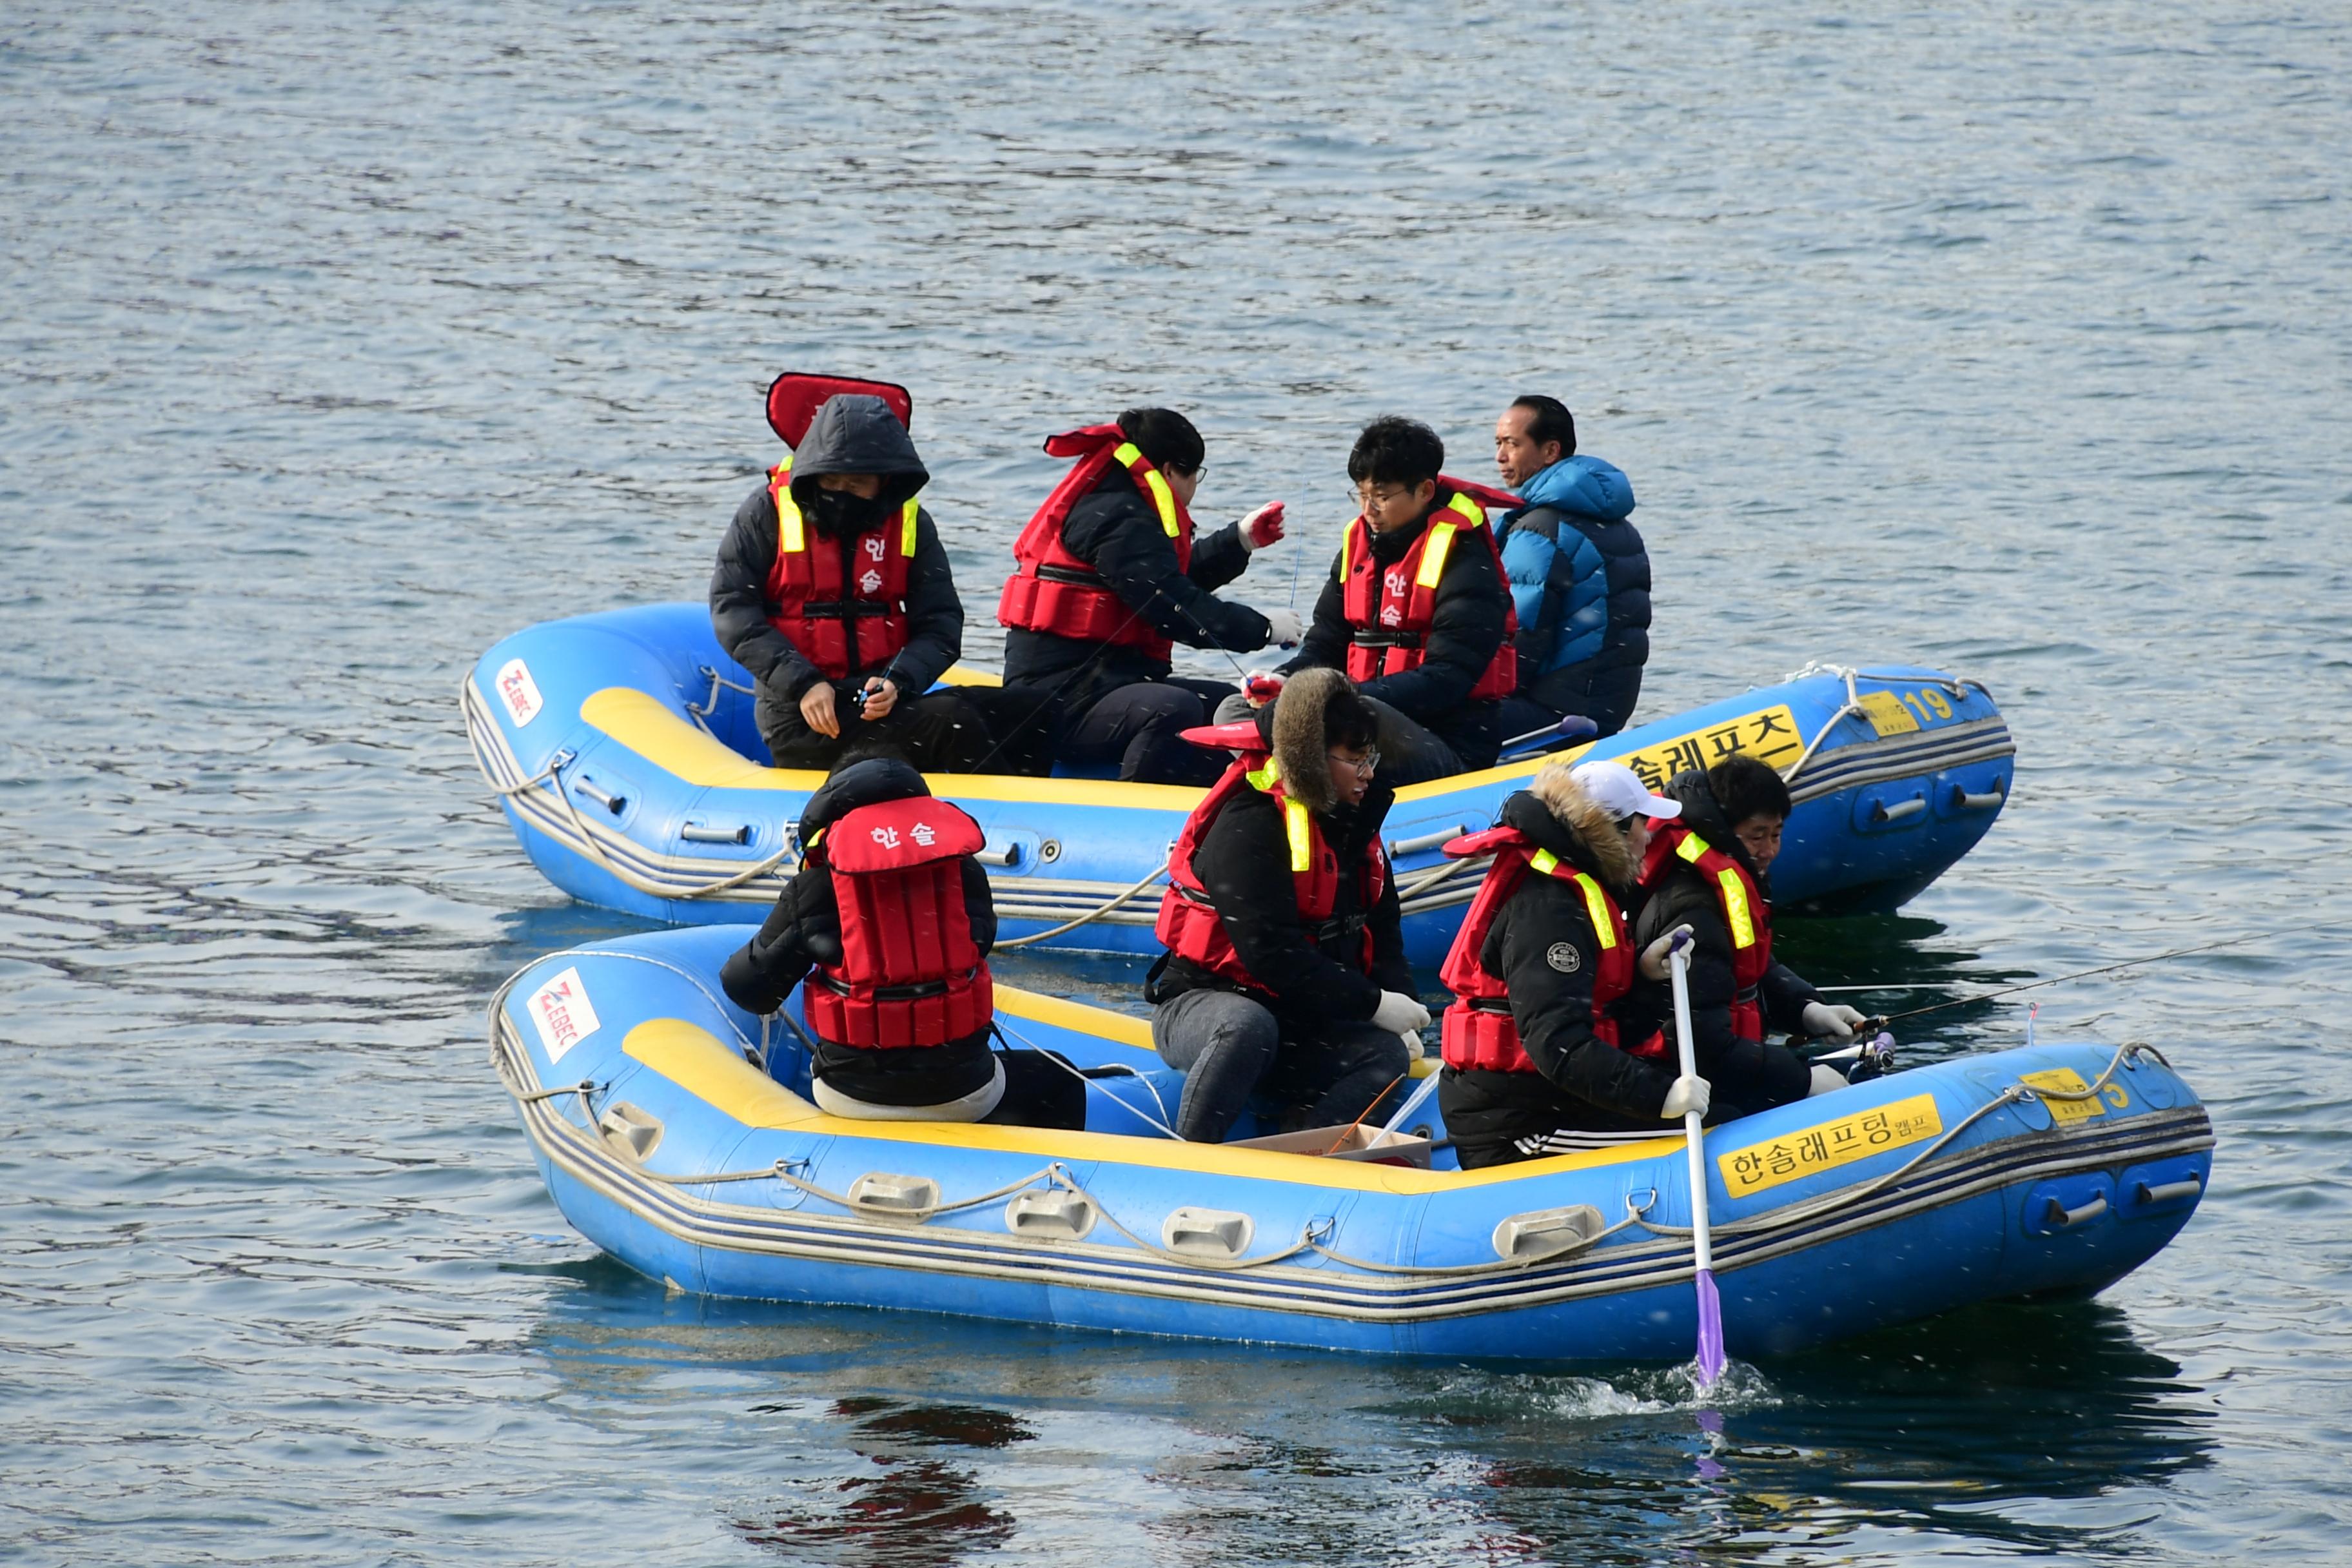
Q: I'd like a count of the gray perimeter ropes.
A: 2